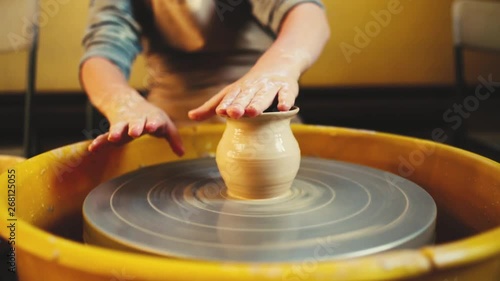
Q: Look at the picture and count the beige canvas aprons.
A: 1